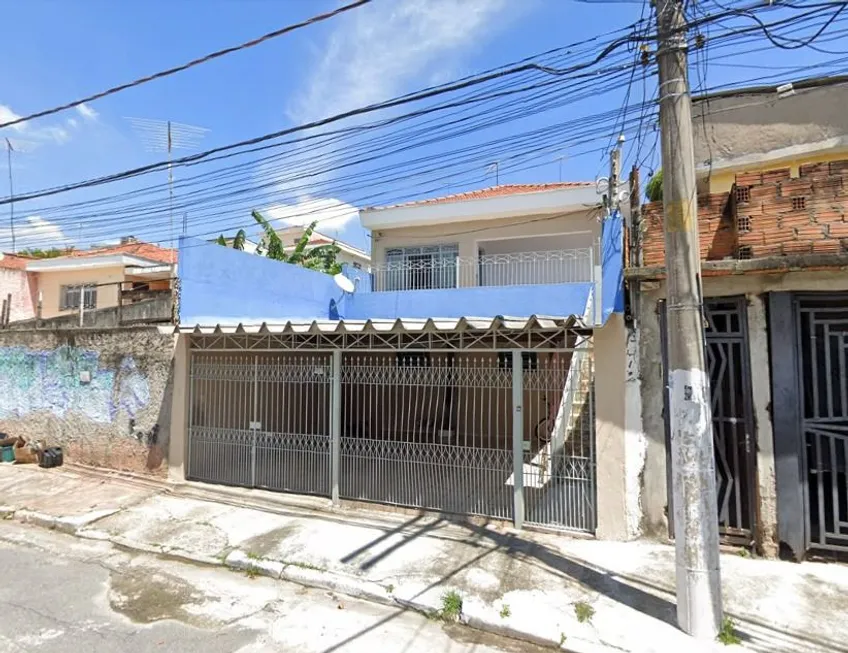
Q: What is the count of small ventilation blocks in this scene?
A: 4